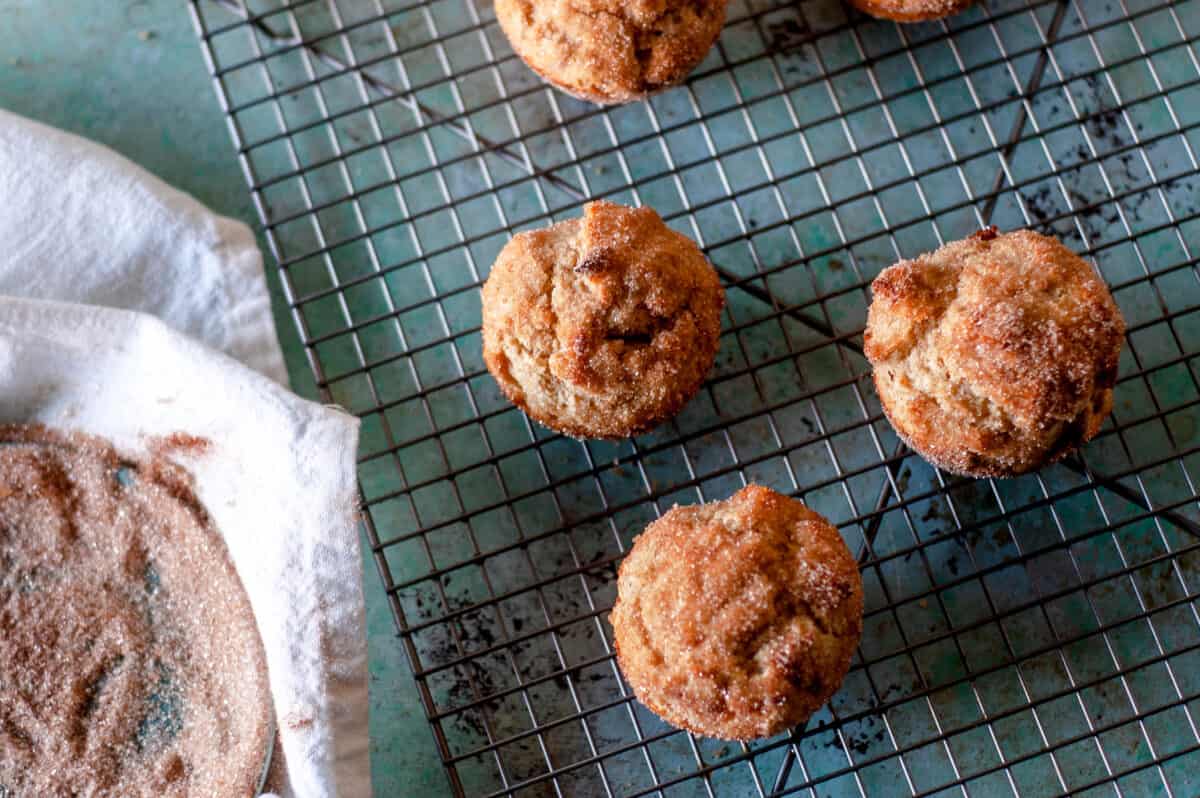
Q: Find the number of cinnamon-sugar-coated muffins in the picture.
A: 5